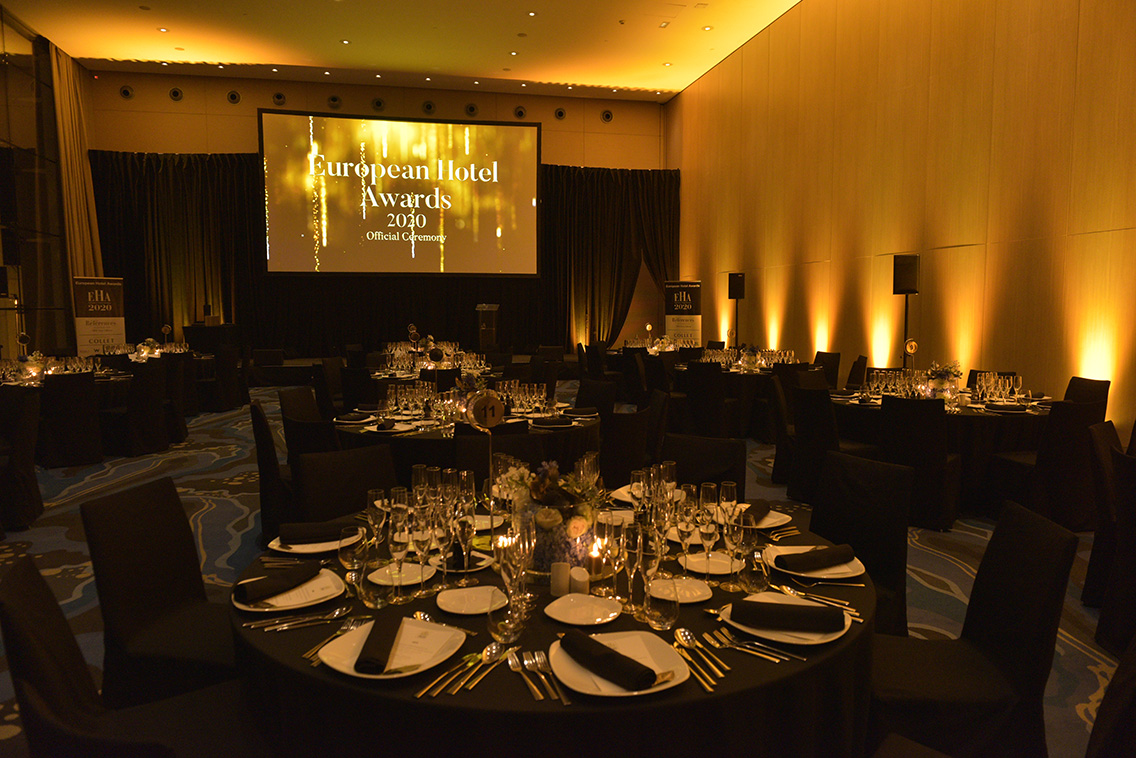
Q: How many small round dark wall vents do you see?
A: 11